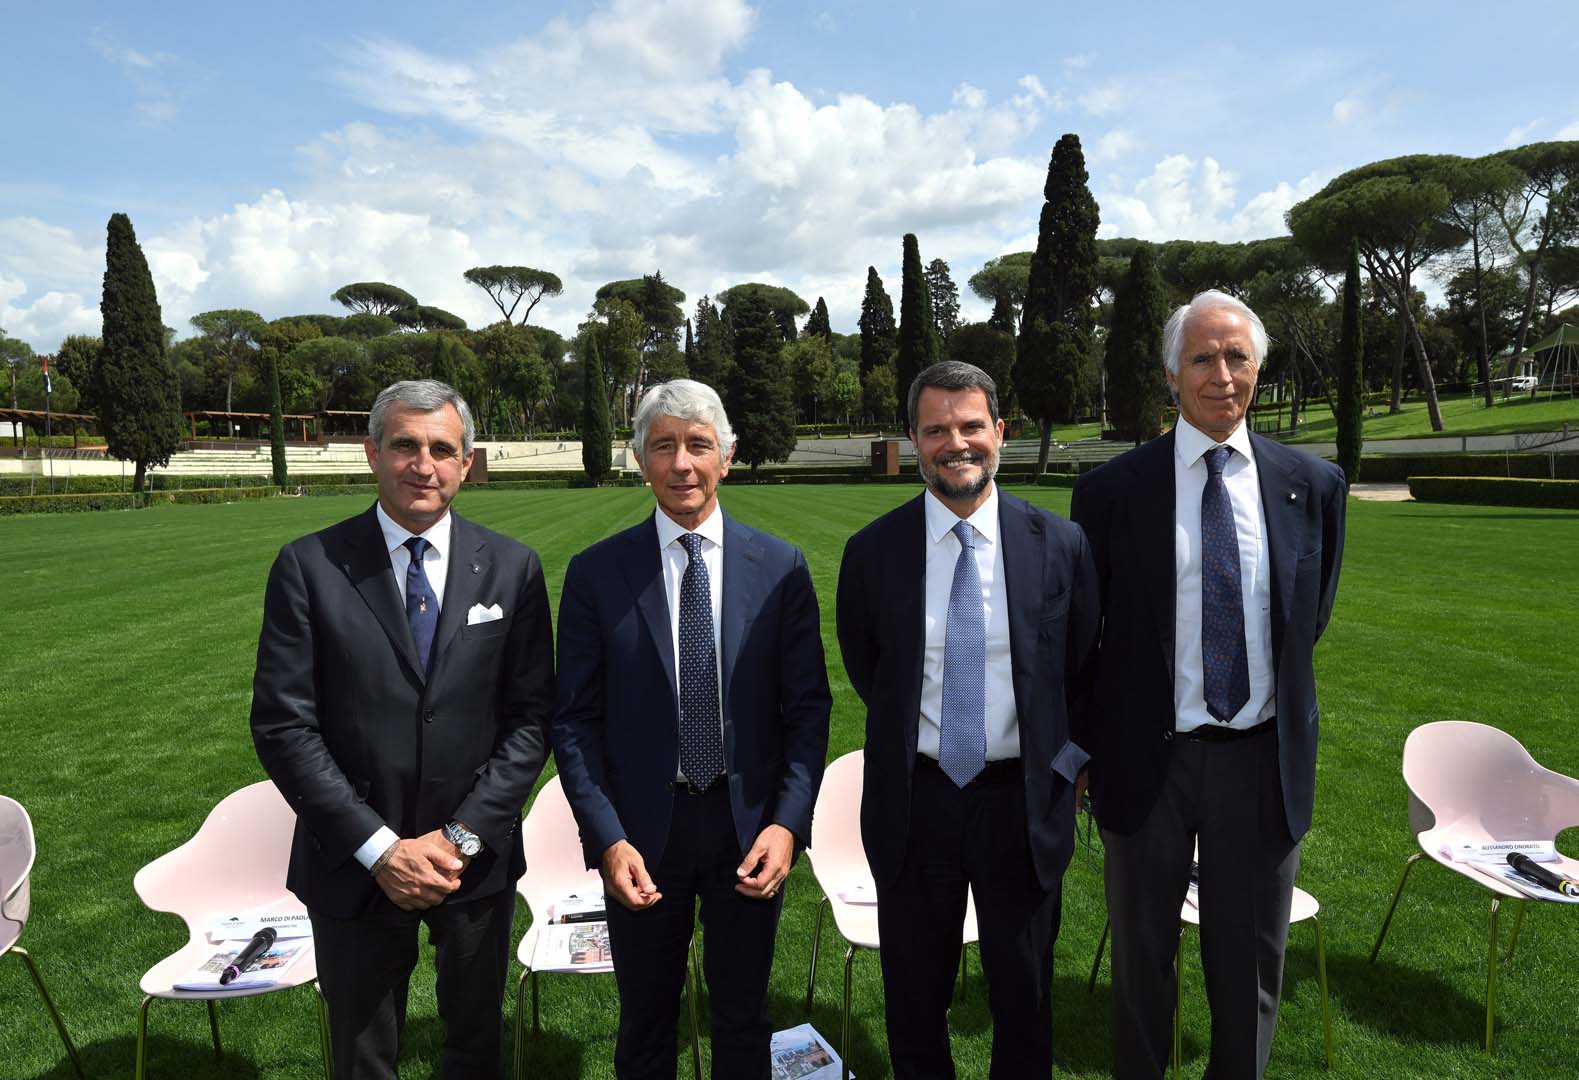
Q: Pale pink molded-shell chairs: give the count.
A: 6